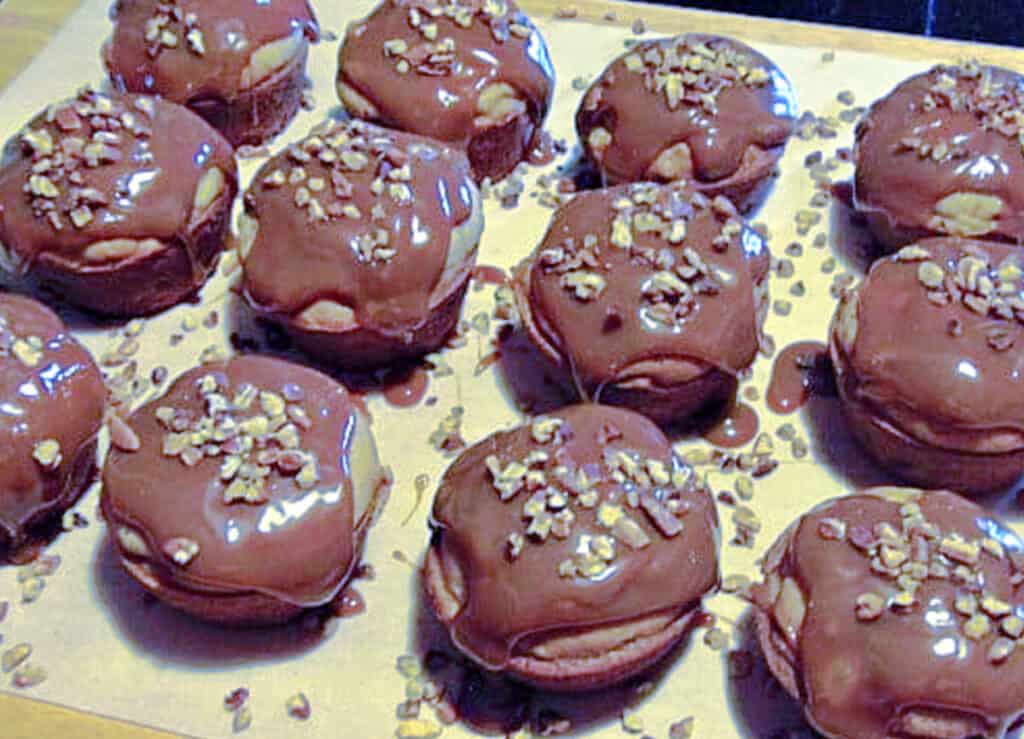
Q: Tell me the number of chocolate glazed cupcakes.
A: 12